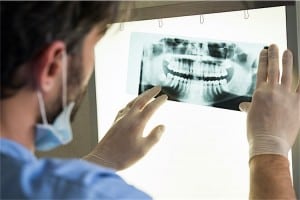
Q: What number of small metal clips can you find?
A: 4